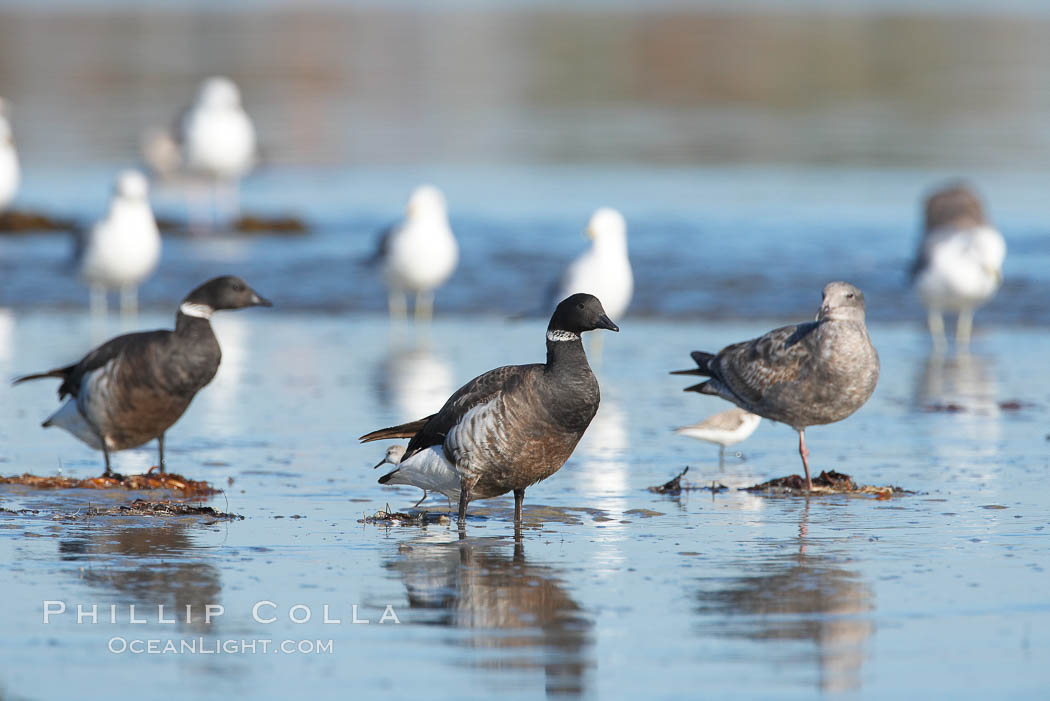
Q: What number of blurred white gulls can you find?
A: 6